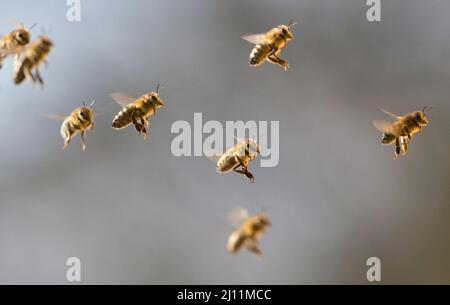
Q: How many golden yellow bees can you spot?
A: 8